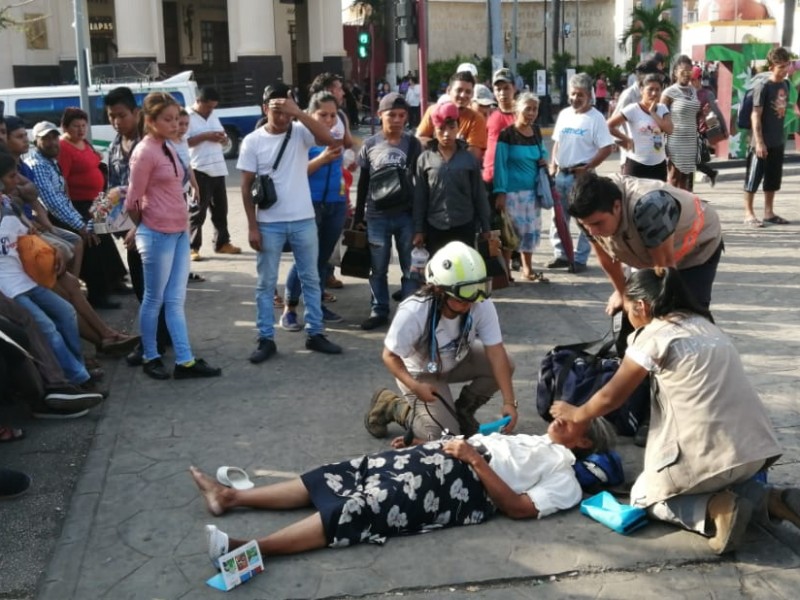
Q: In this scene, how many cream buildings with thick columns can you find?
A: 1